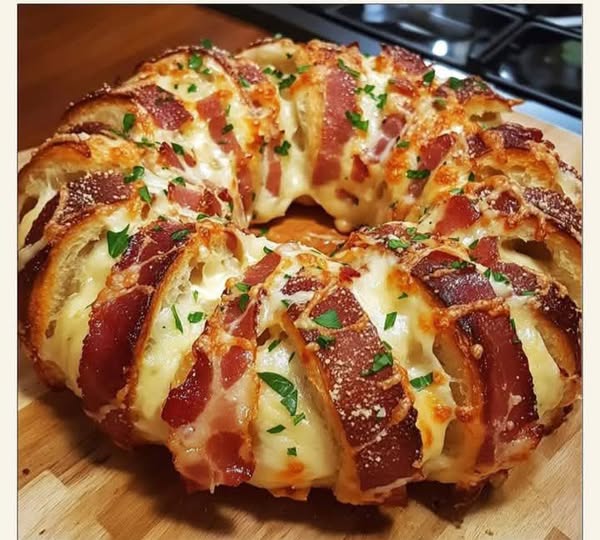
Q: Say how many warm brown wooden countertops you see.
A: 1